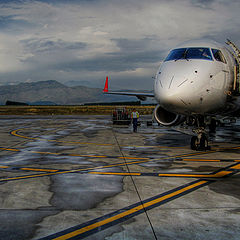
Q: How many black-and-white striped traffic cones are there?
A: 0